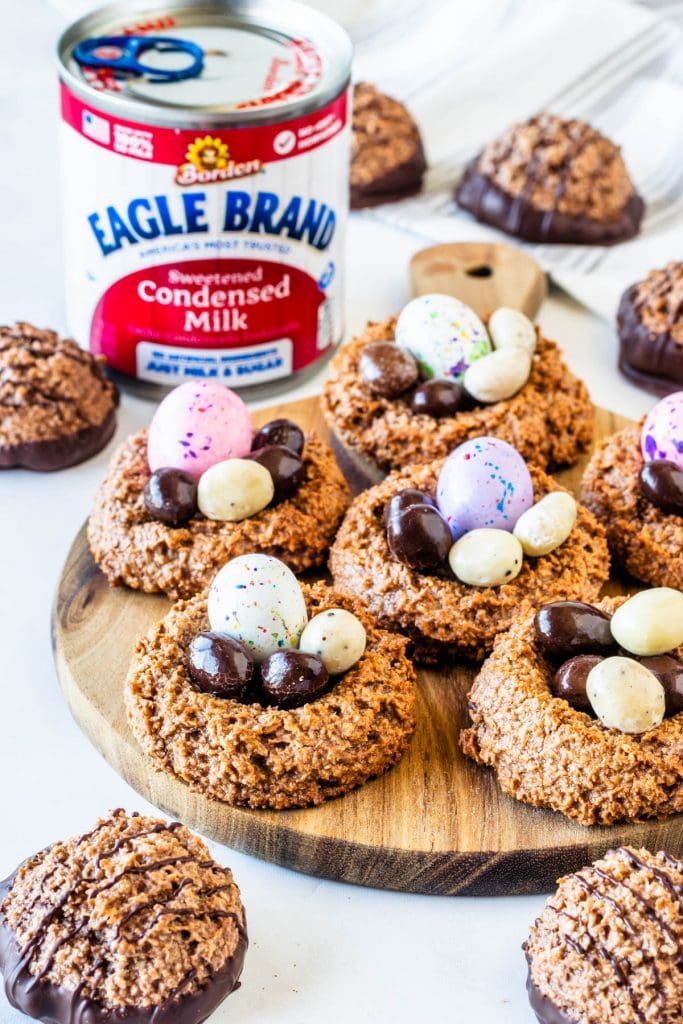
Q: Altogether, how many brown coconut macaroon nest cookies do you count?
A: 6